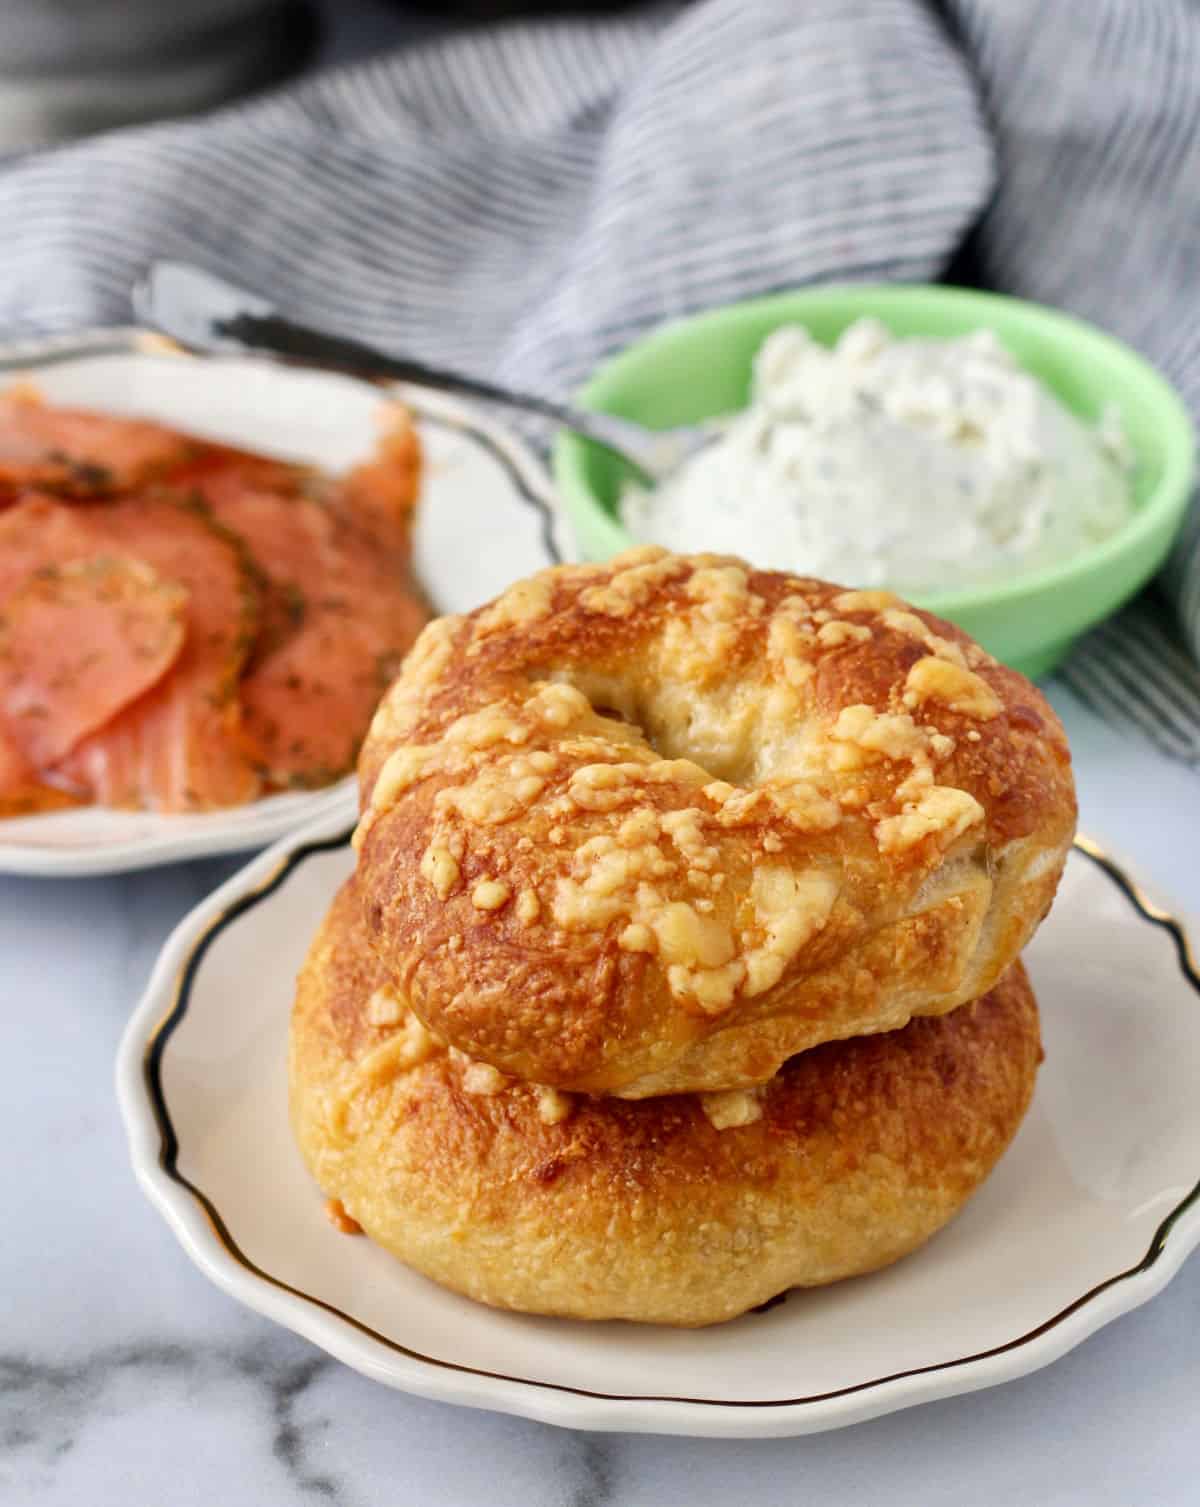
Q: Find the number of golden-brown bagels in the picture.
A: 2